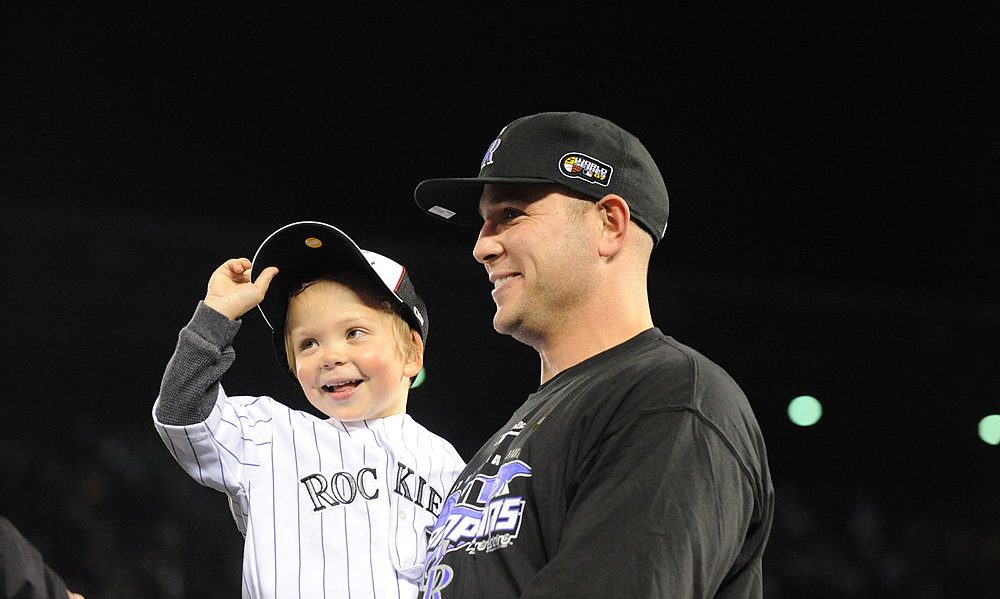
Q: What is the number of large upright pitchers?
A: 0